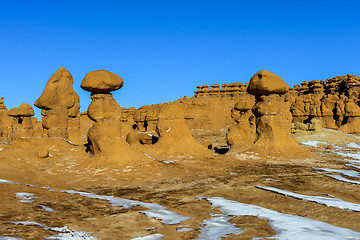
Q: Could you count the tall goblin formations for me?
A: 3